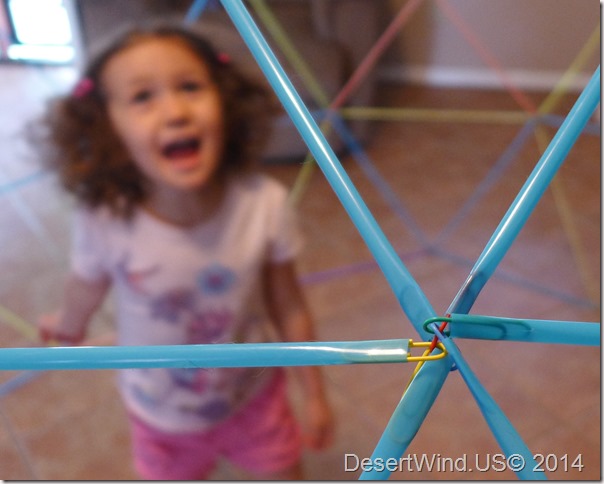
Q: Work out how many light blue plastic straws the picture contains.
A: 6